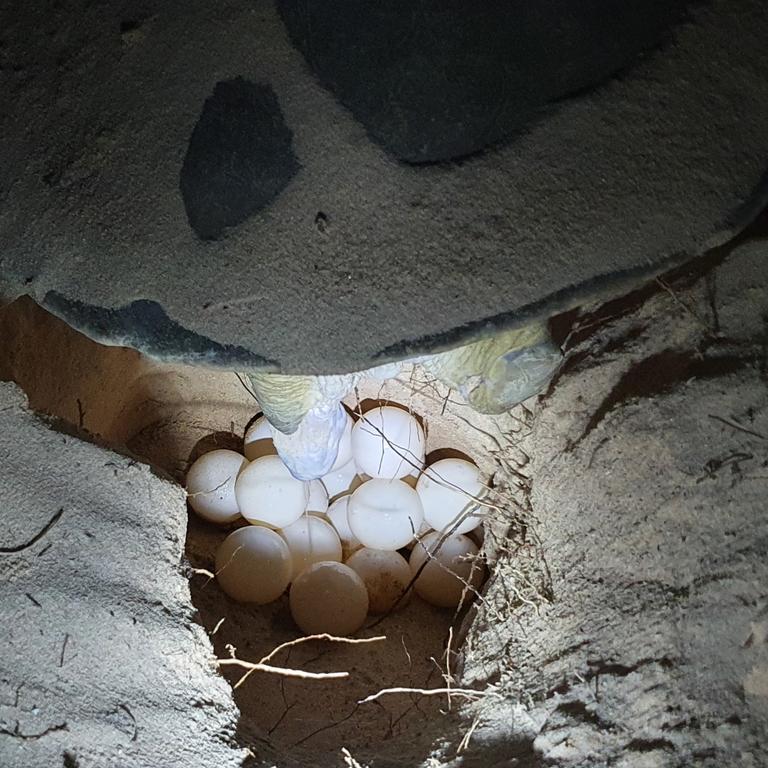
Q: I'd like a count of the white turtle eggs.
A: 15